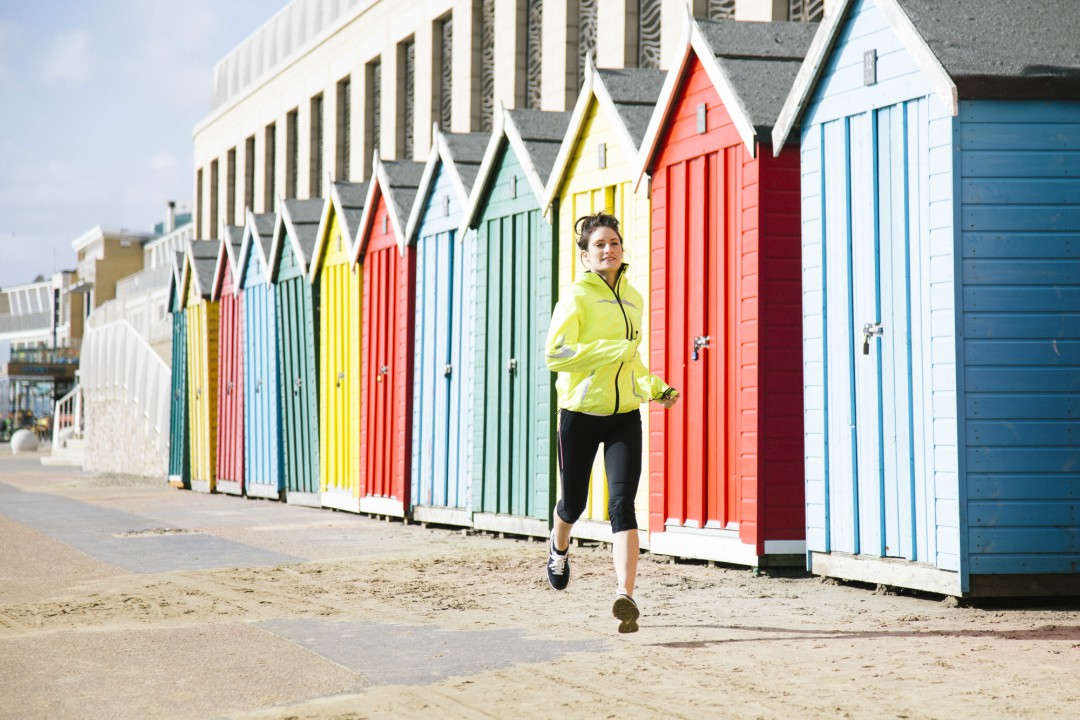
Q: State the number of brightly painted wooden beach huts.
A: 12